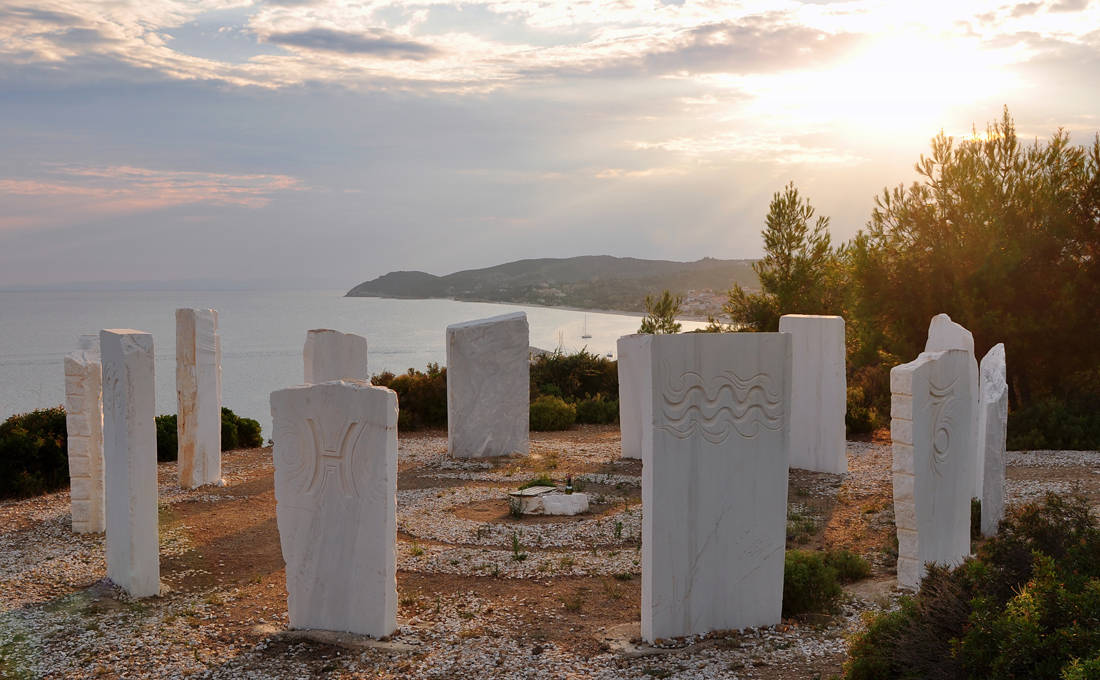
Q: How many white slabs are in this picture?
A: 12